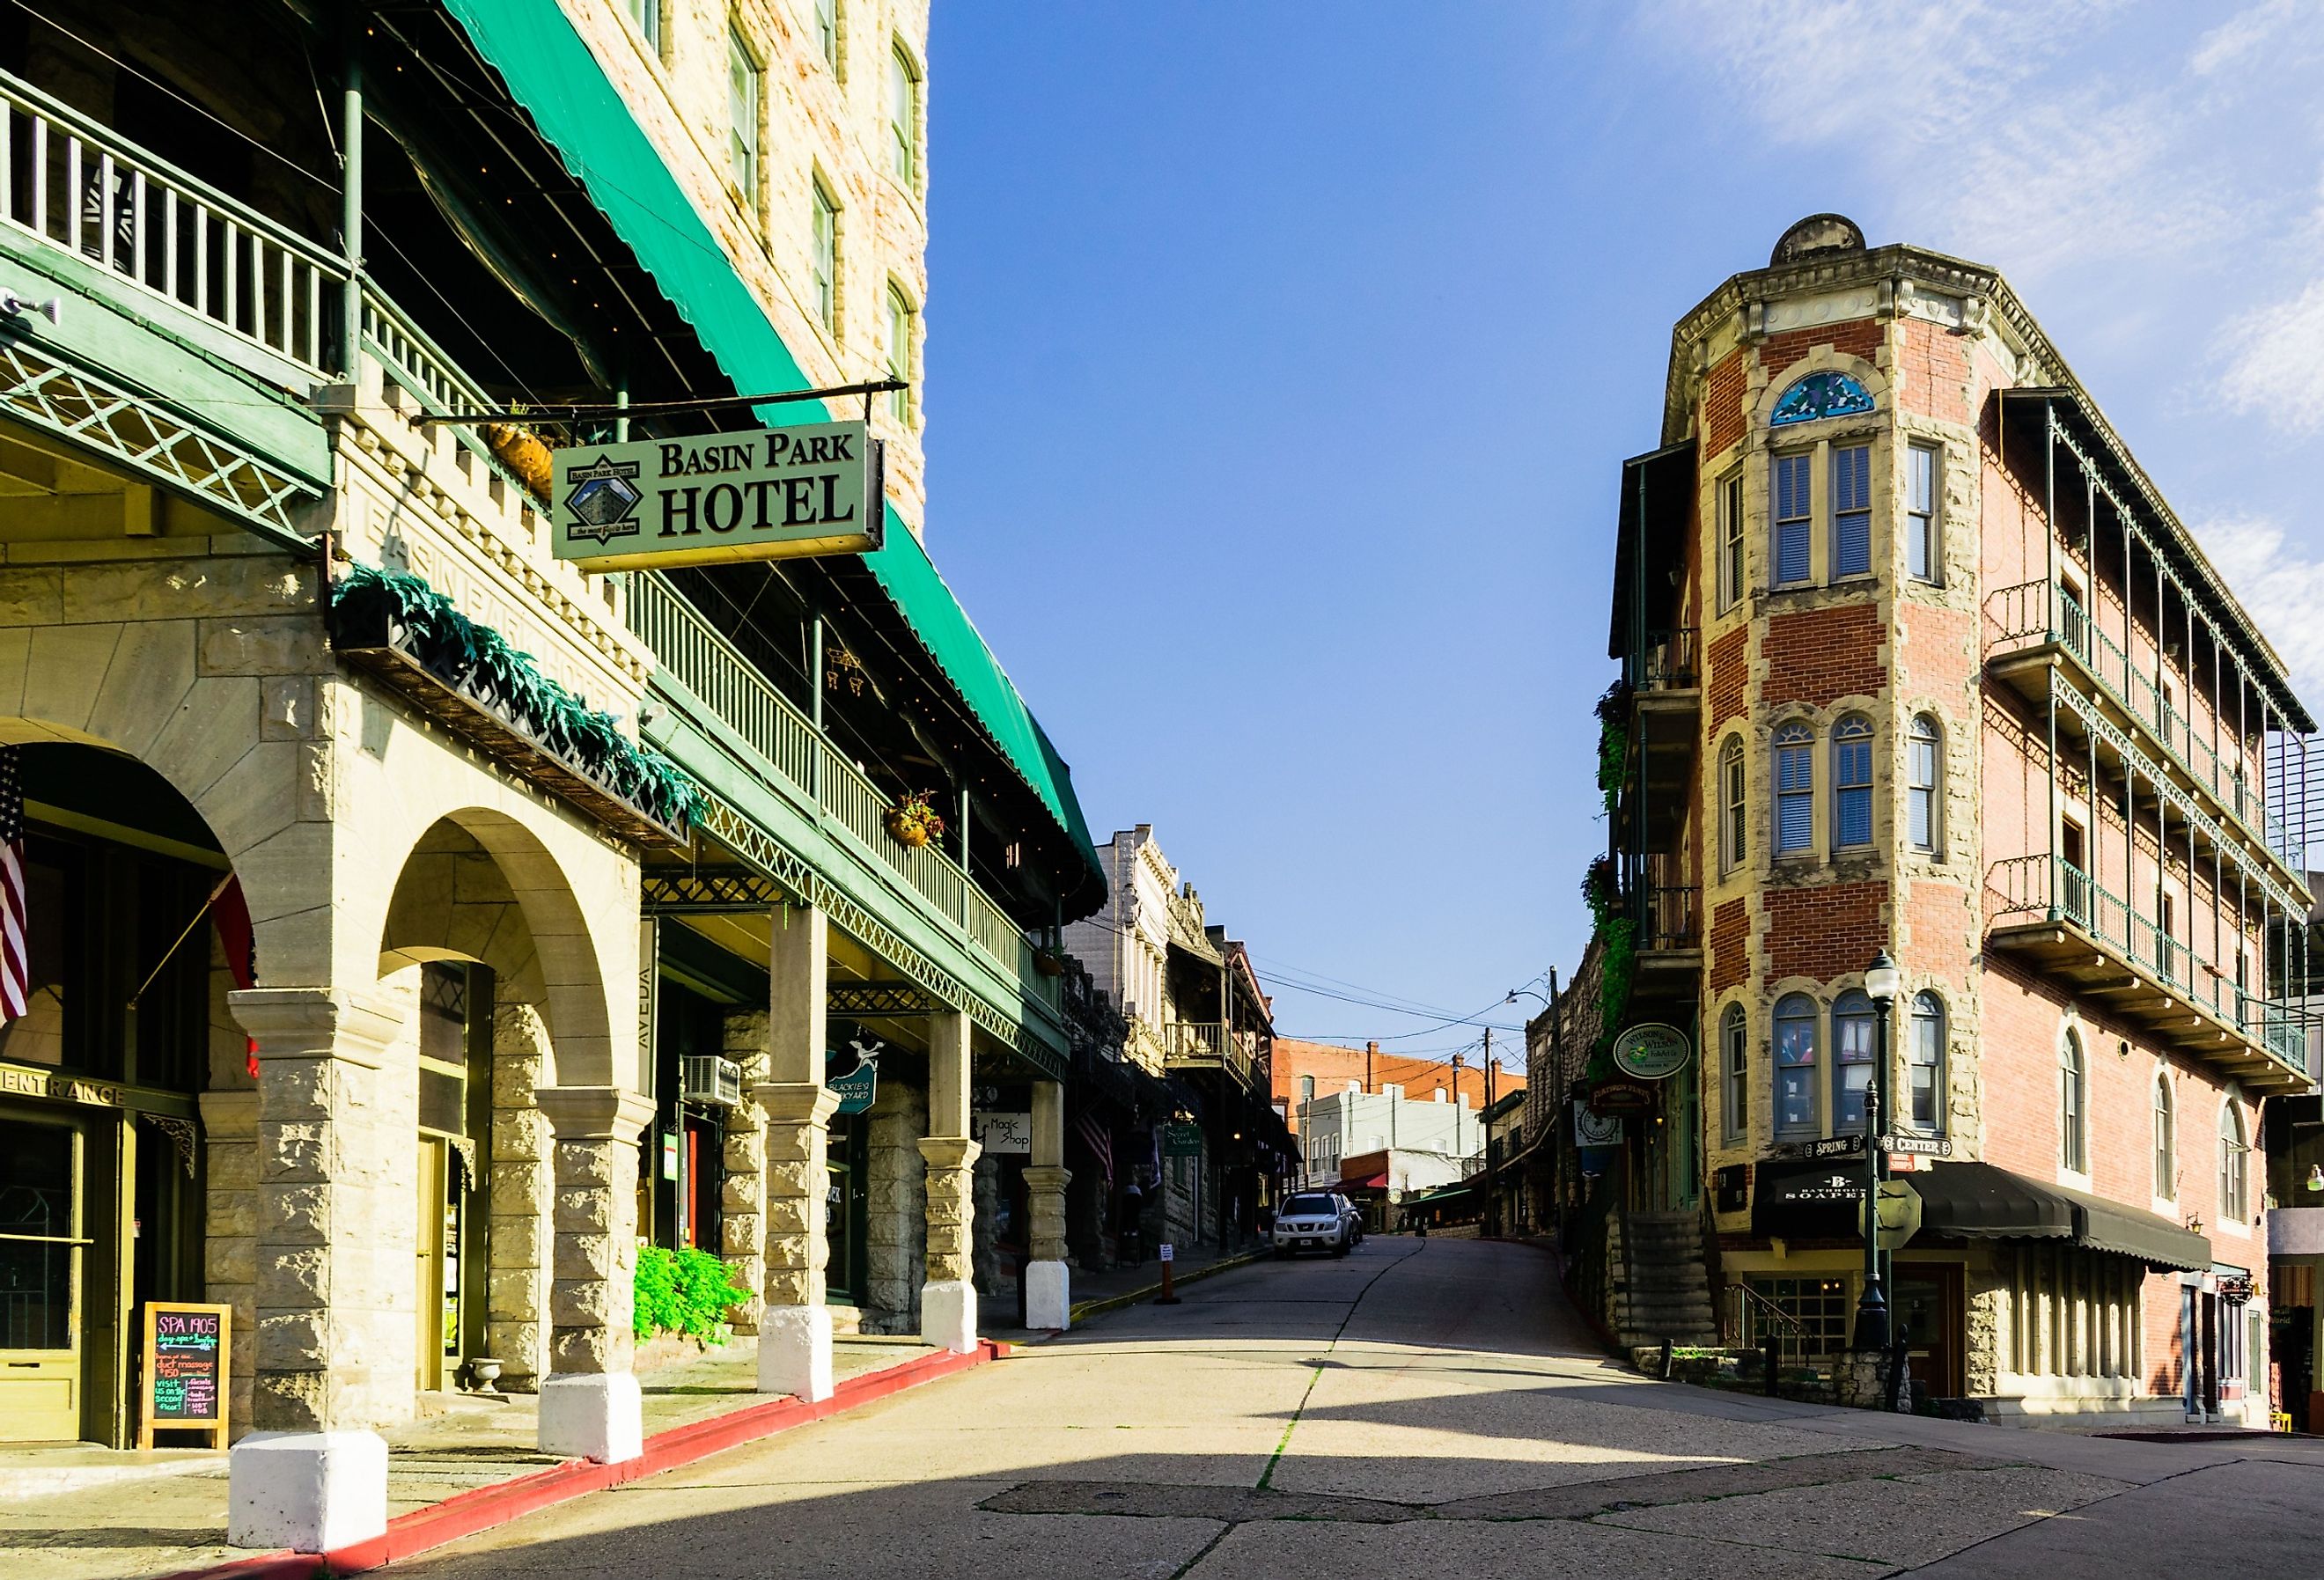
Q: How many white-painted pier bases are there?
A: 5